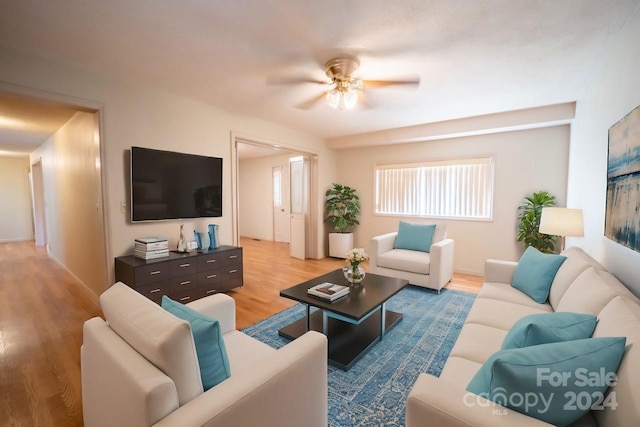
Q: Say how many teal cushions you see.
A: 5